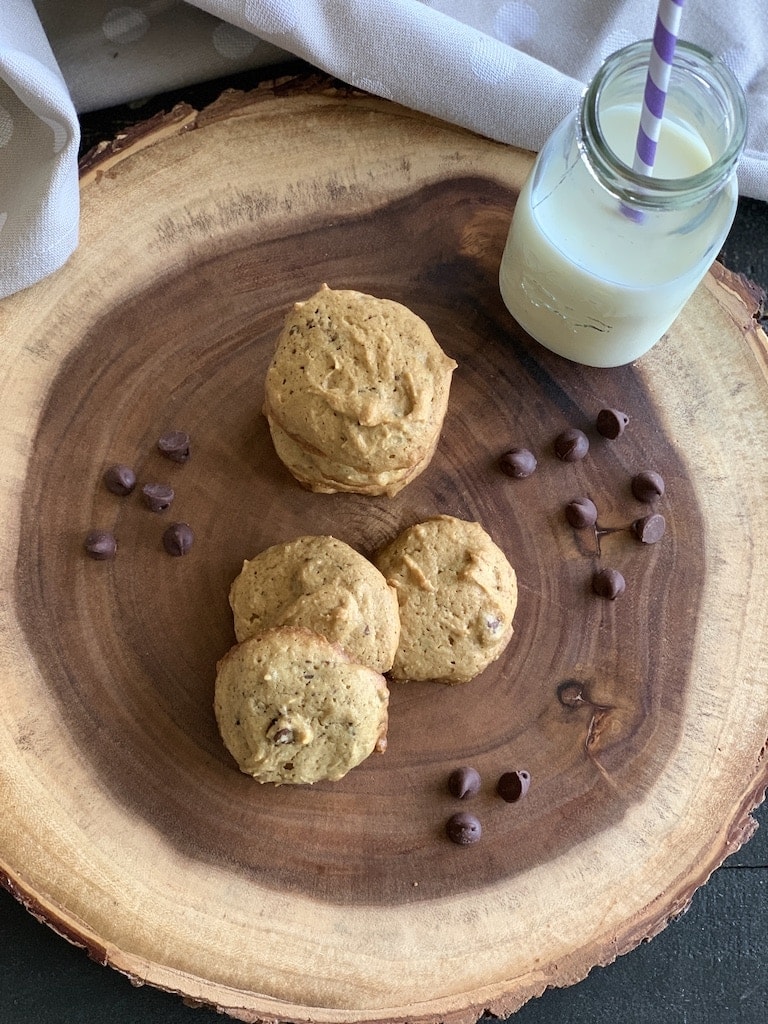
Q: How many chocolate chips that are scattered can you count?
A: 15